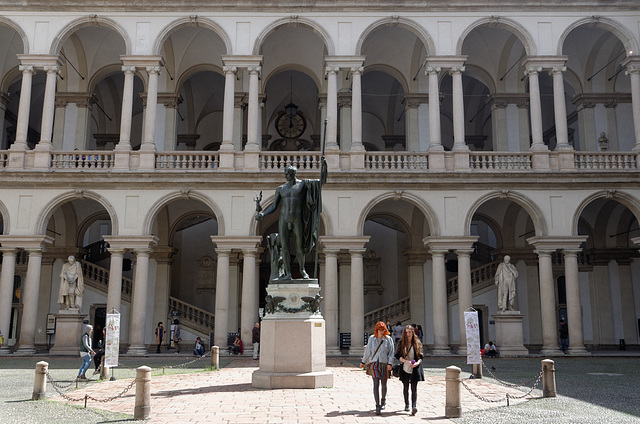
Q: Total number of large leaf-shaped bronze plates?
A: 0